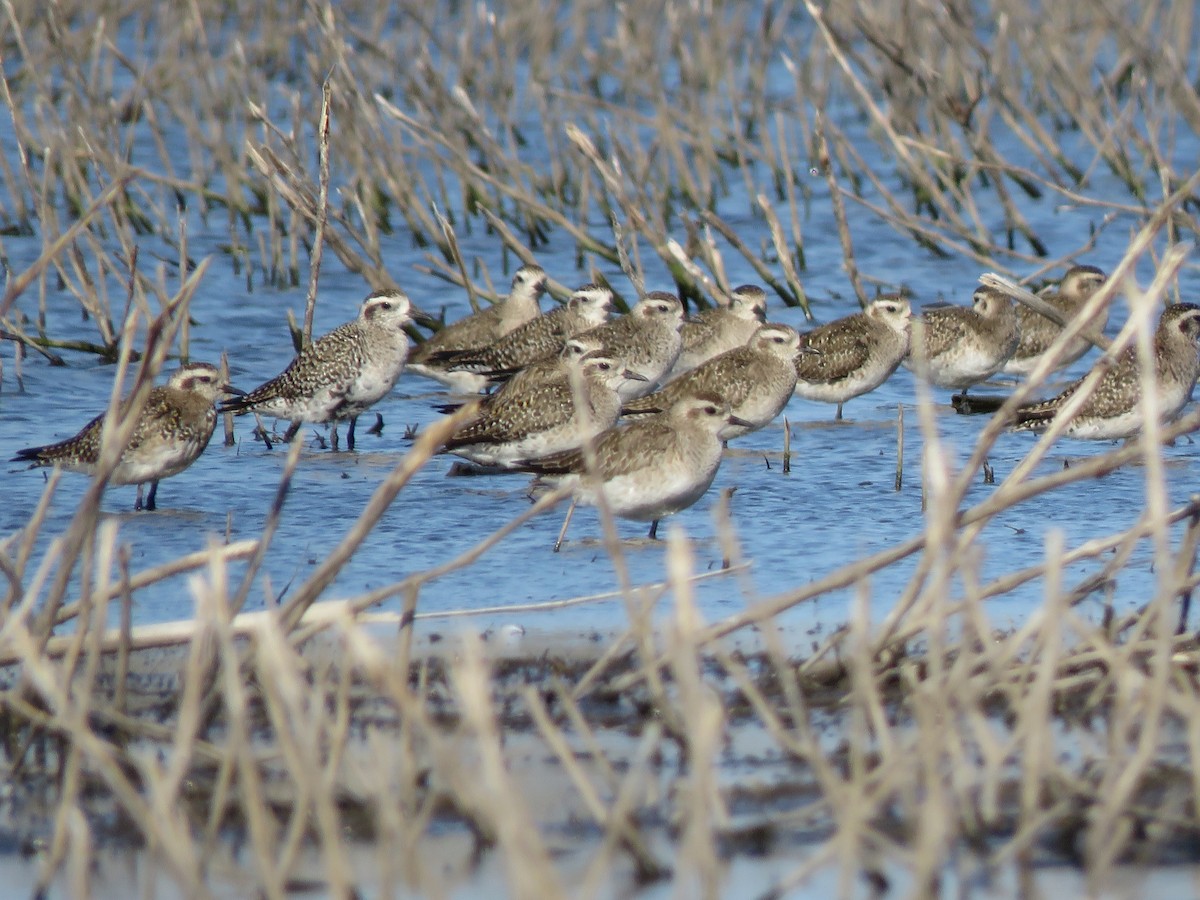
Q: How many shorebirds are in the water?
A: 14